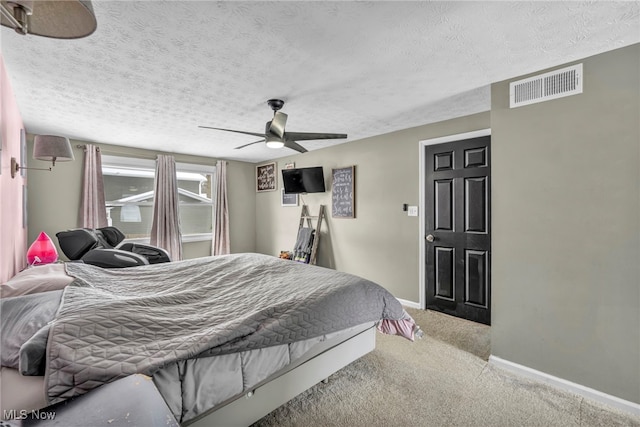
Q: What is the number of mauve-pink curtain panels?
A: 3